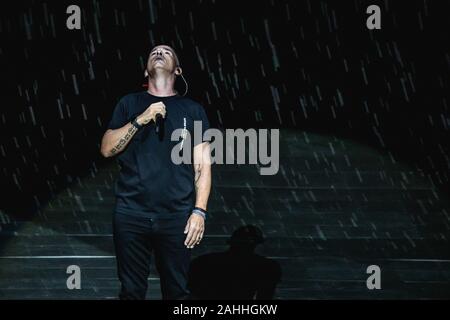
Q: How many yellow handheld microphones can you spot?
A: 0